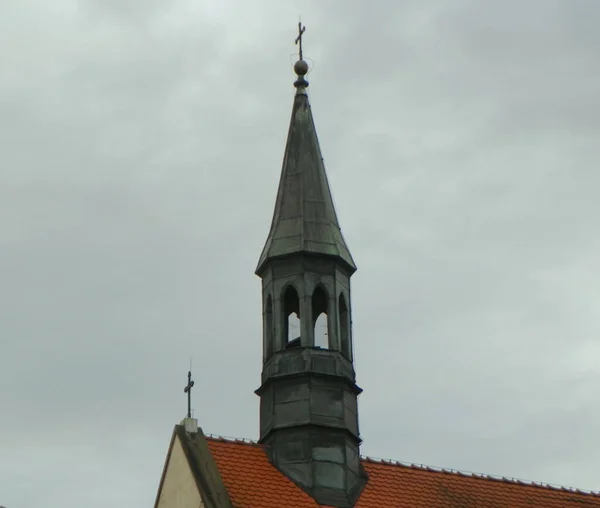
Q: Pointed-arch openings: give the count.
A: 4